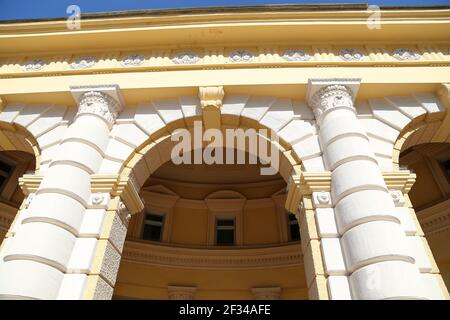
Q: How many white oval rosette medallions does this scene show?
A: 8